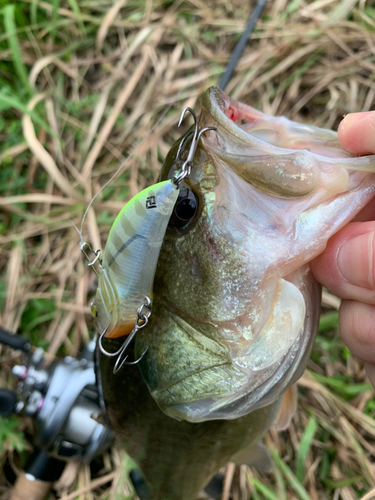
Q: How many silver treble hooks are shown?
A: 2